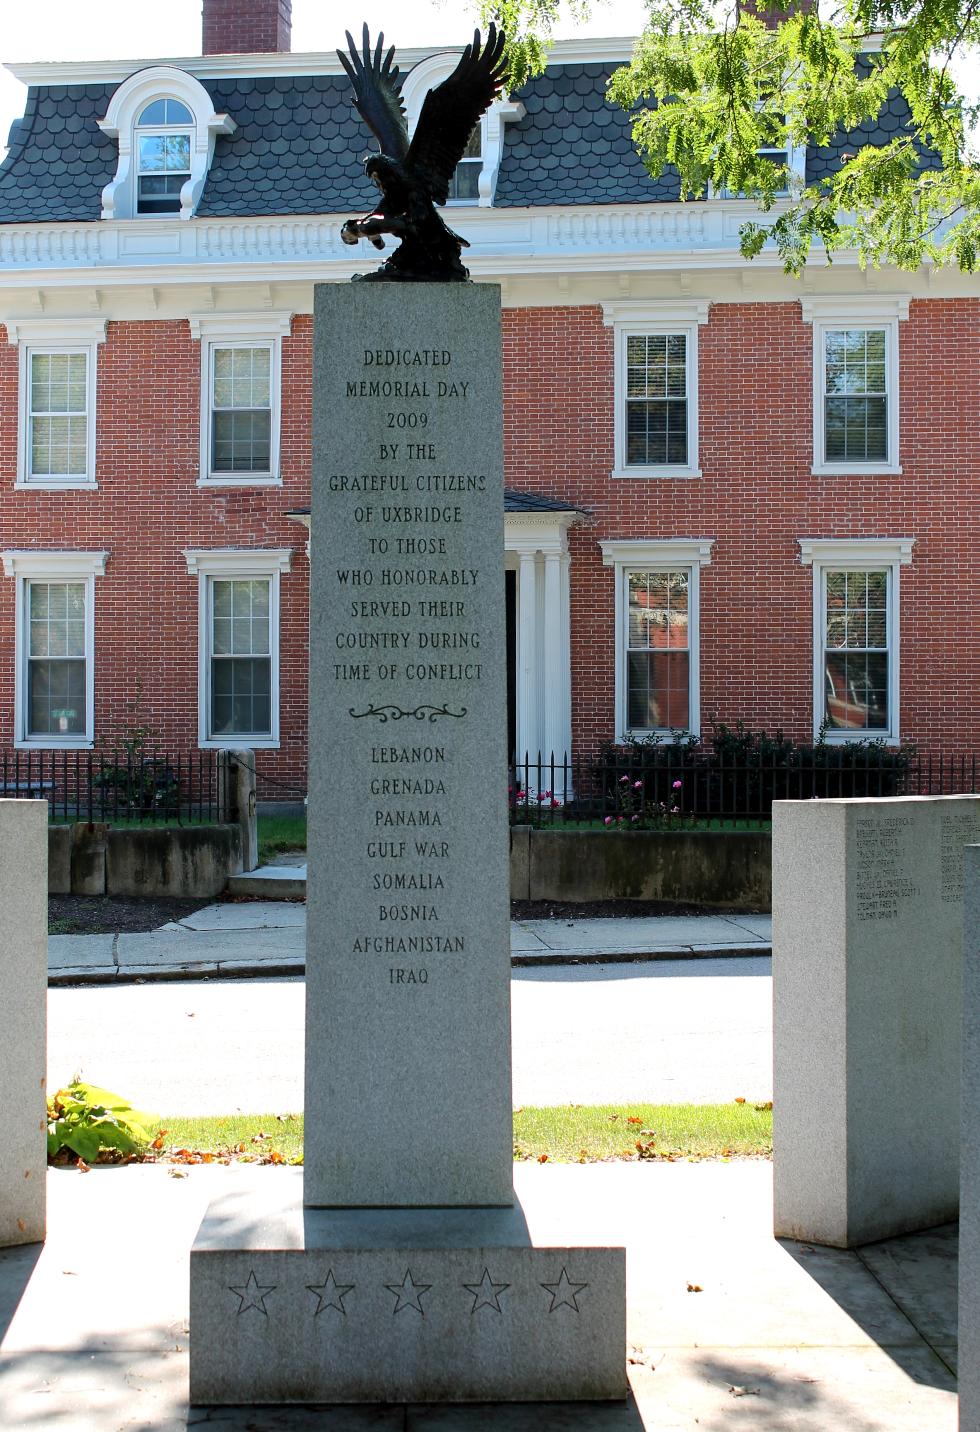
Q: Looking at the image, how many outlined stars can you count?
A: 5